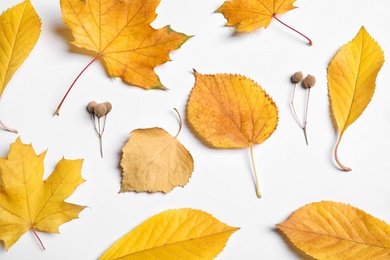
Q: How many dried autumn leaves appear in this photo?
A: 9